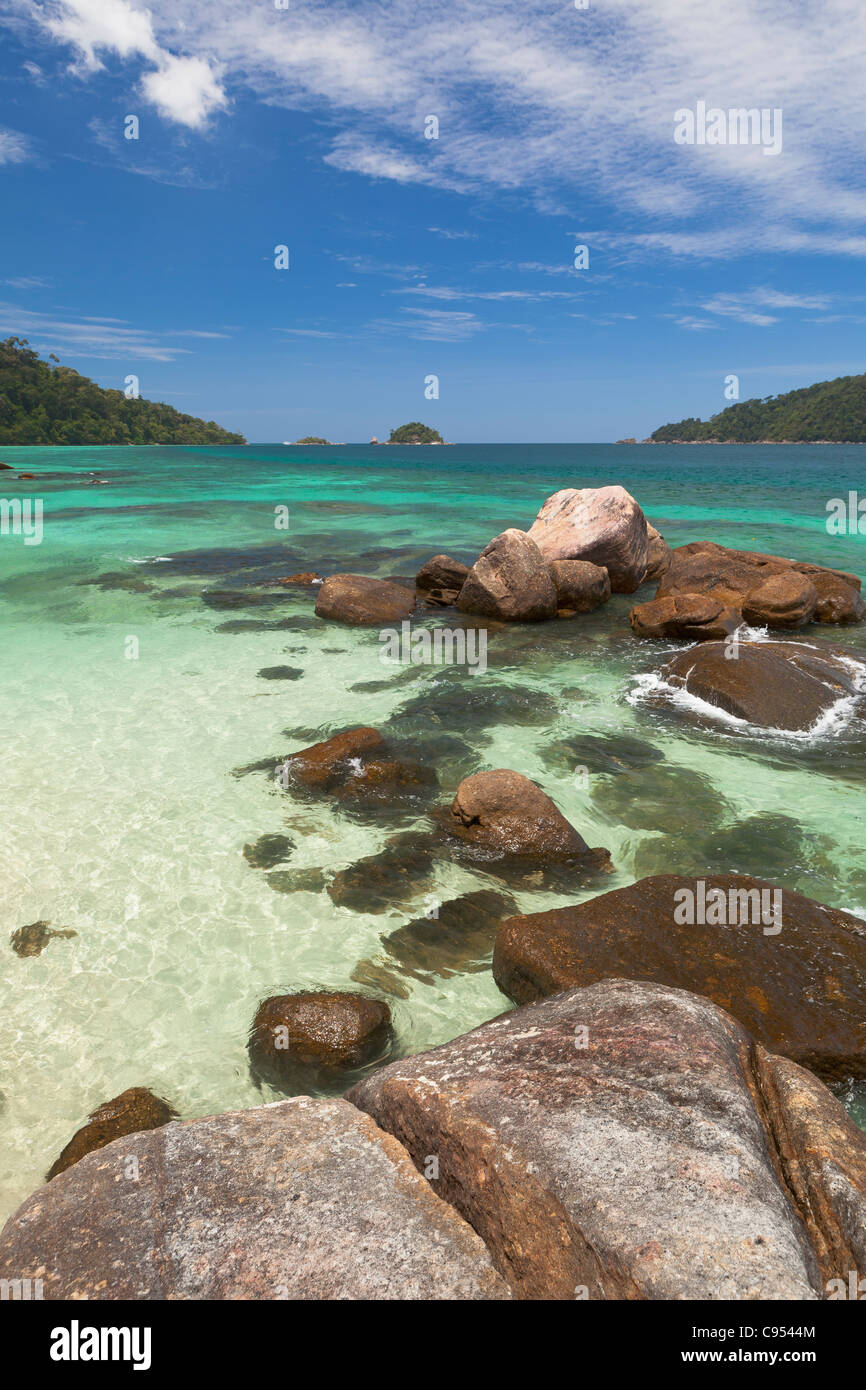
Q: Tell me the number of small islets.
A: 2